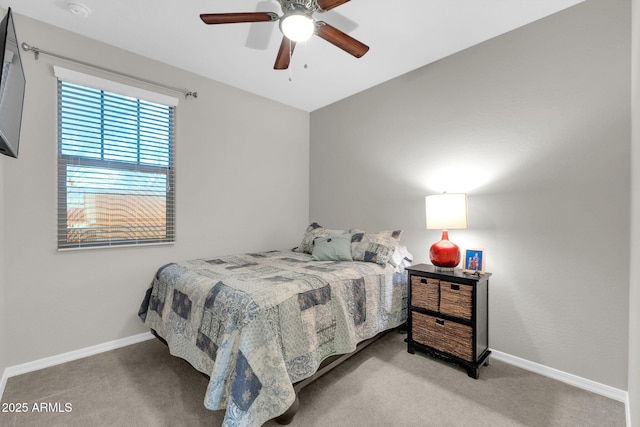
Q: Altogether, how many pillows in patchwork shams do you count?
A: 2